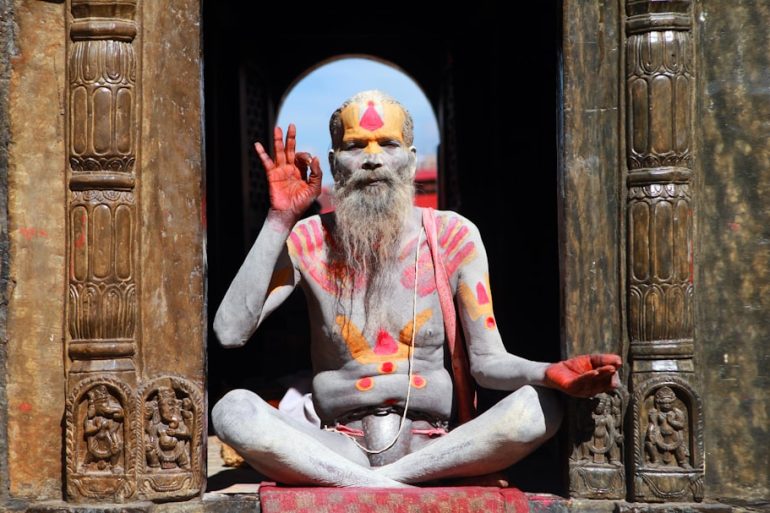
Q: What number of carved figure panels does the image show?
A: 4